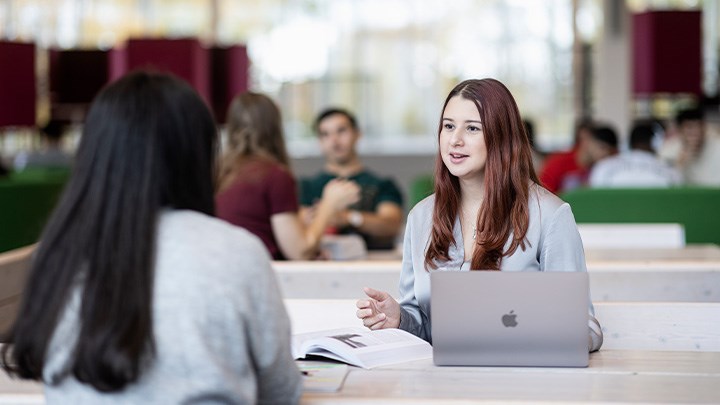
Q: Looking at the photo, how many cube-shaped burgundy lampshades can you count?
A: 5